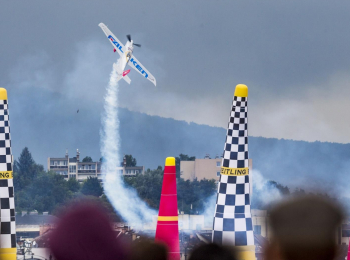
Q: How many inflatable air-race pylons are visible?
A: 3